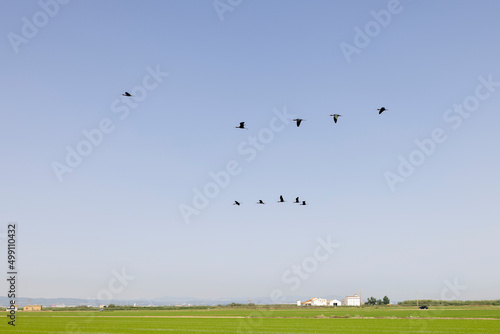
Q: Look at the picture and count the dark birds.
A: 10